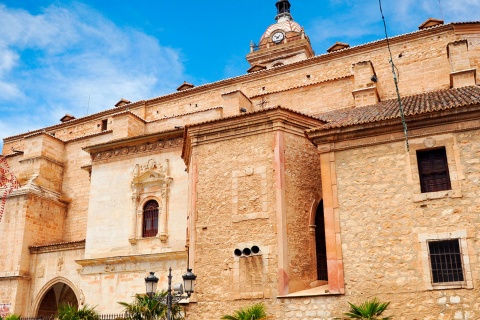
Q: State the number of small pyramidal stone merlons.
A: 6